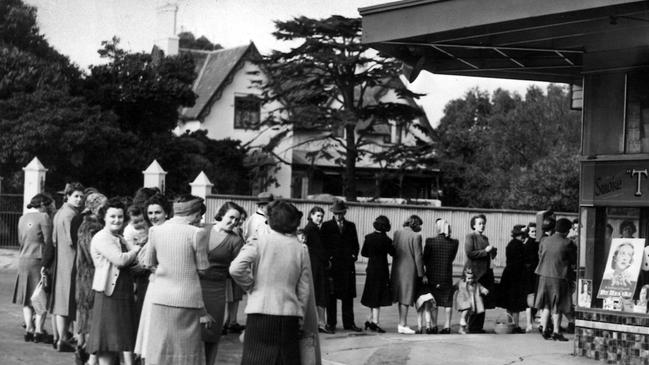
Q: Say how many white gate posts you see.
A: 3